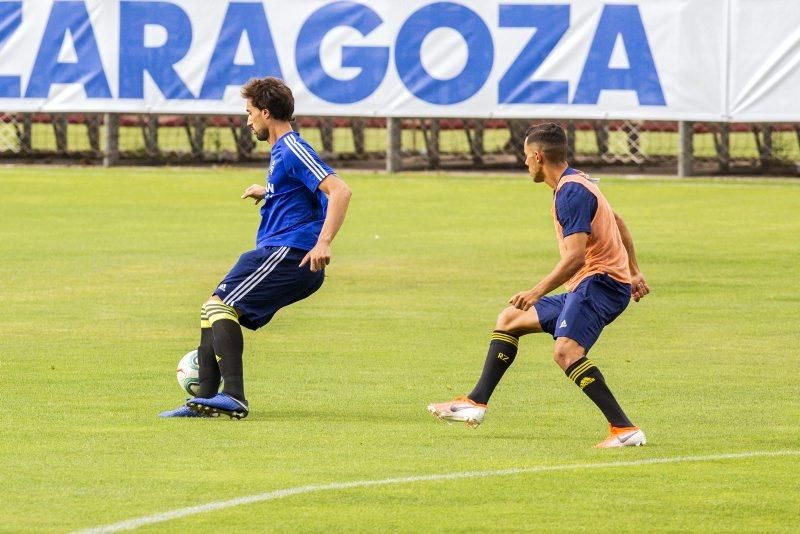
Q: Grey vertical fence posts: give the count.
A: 3